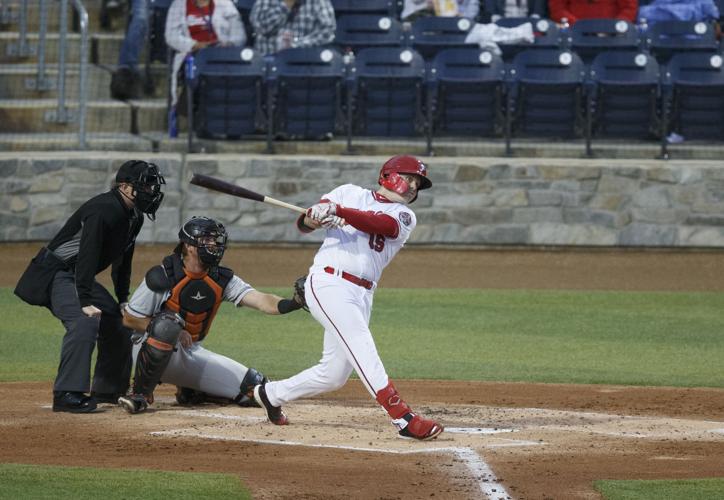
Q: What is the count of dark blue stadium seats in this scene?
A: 12